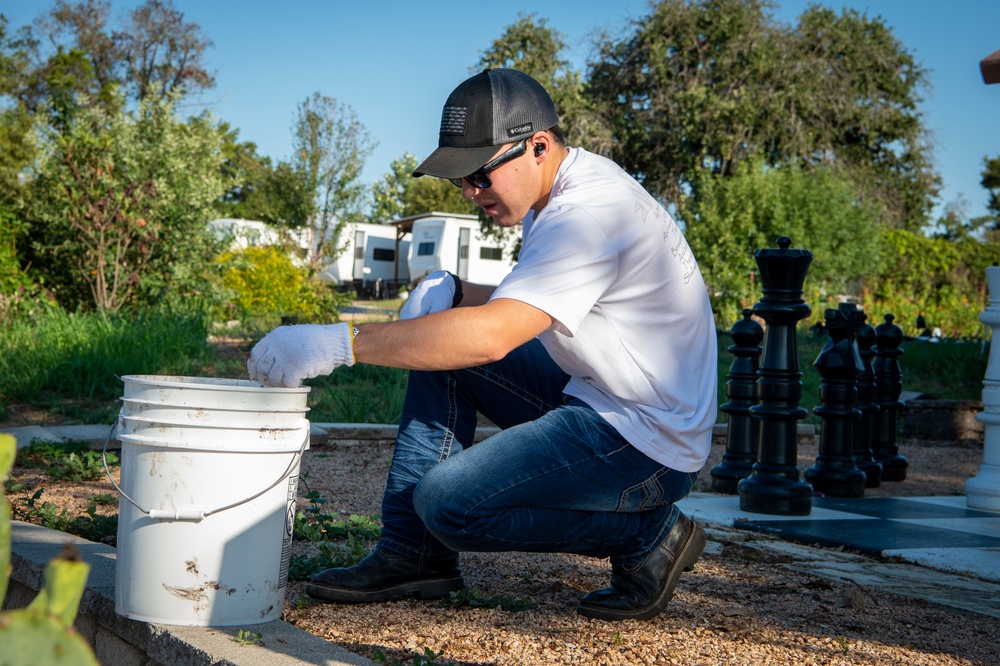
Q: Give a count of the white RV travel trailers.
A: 3